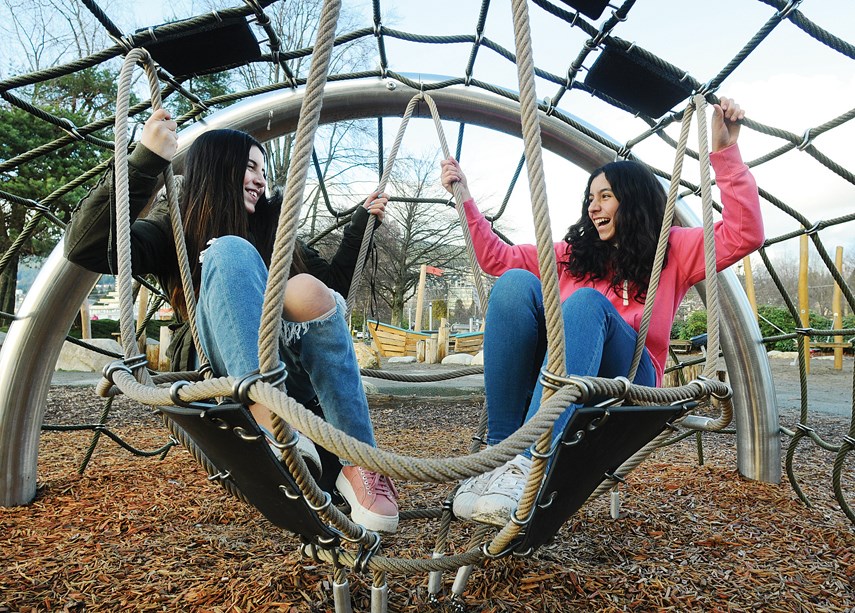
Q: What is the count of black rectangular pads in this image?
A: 5